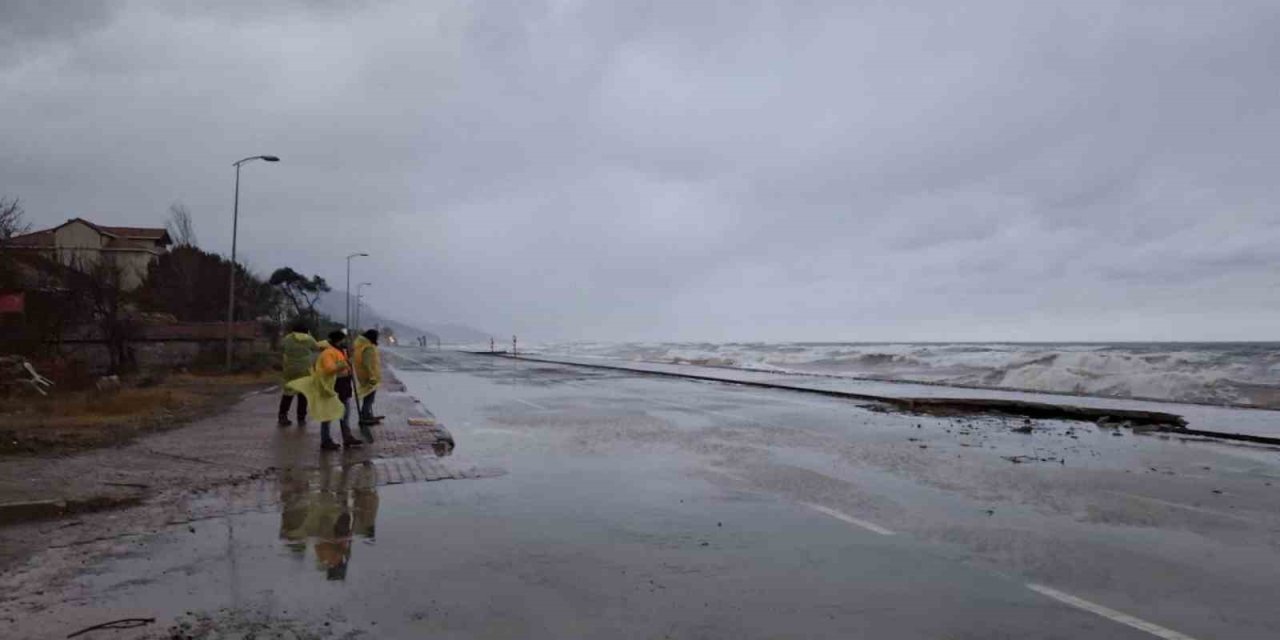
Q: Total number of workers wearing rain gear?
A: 3